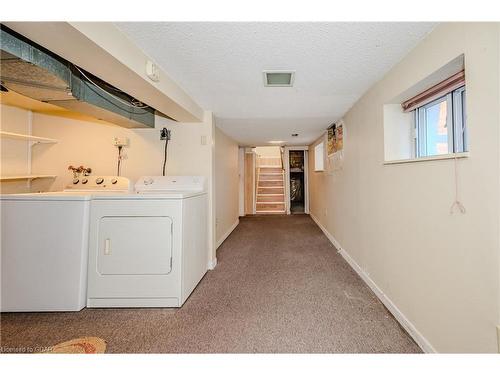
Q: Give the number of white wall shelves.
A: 2